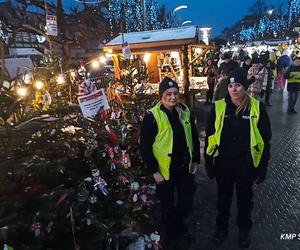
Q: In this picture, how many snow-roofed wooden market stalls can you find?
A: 1